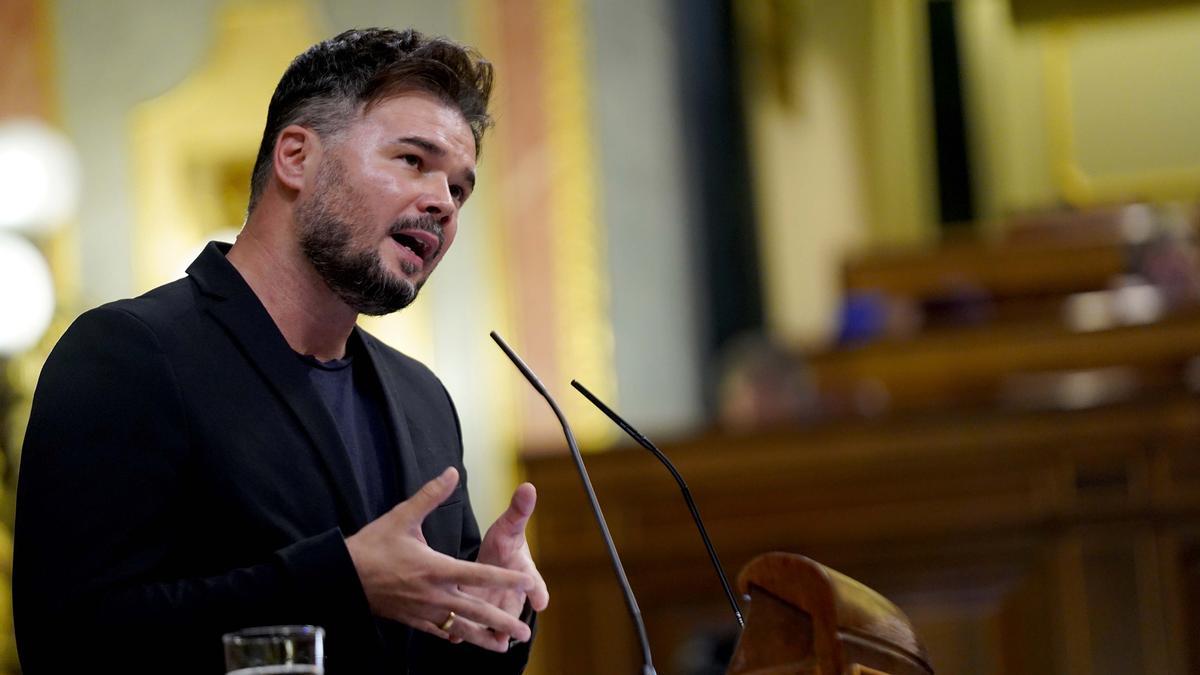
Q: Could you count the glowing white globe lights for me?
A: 2